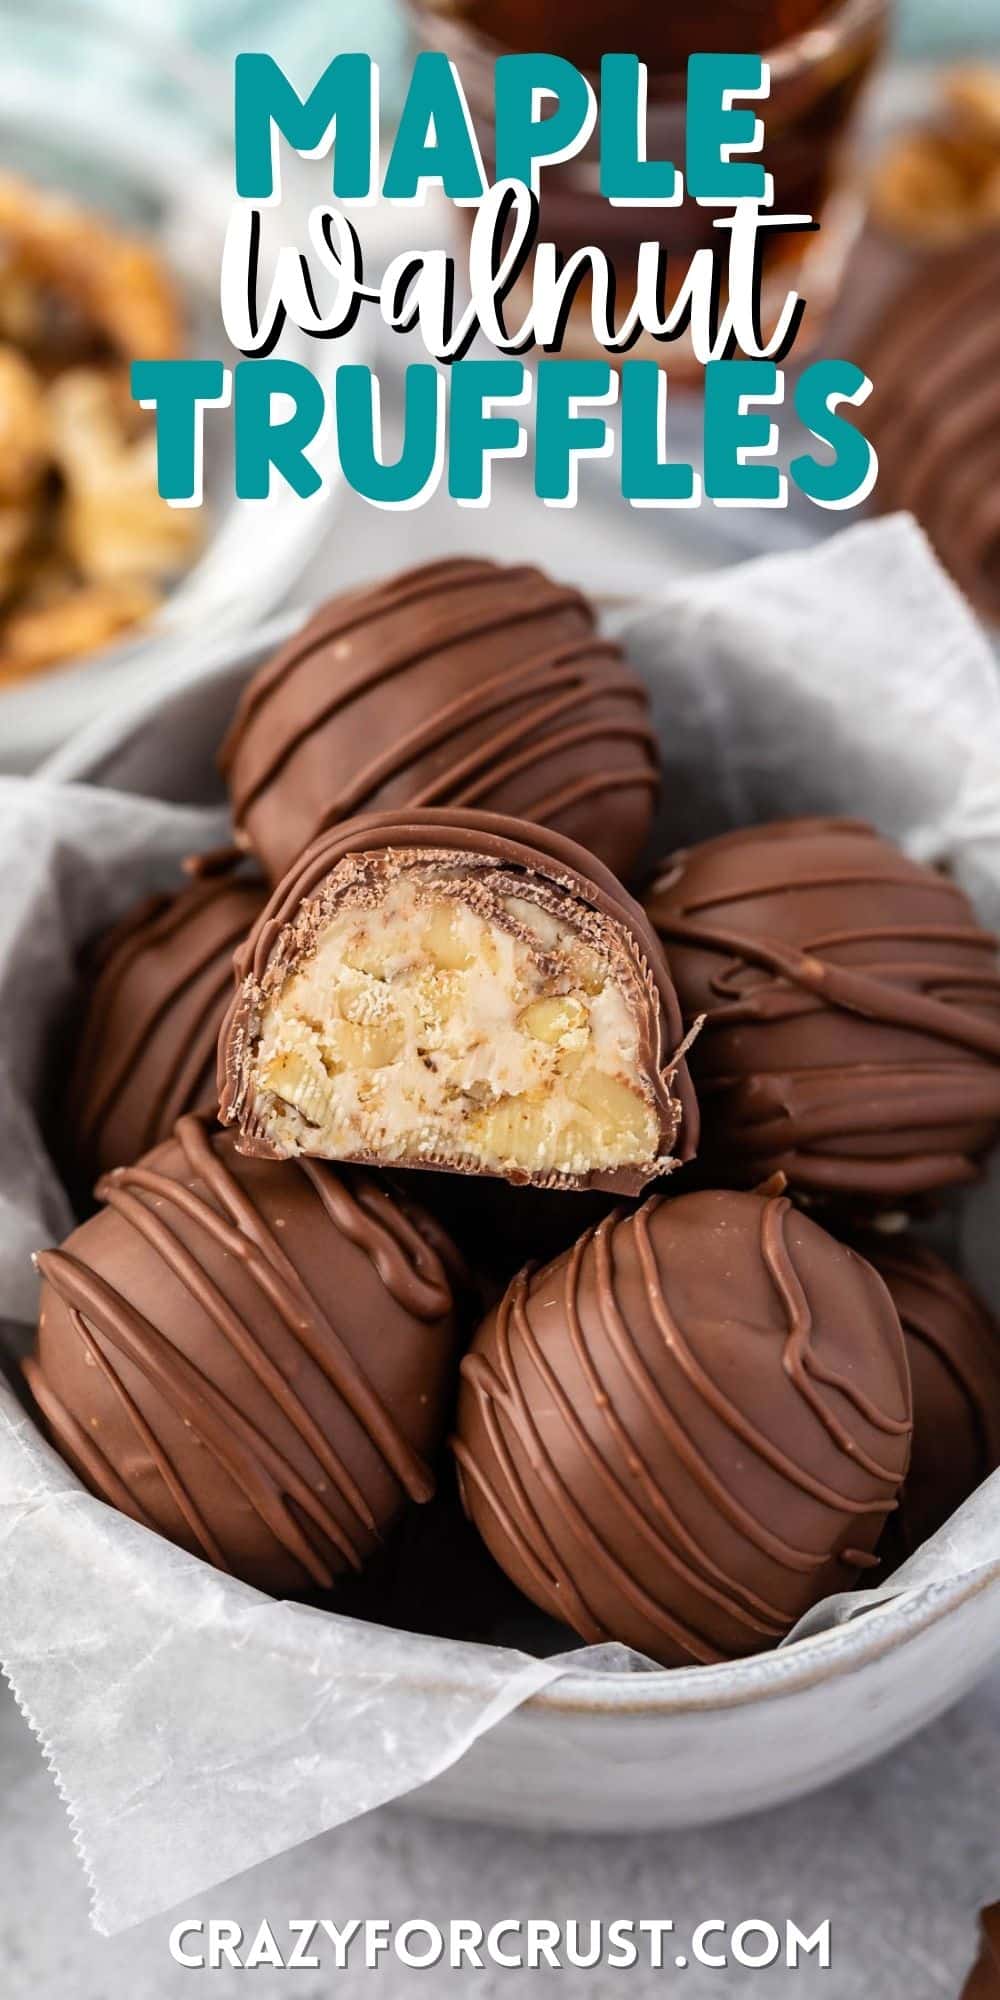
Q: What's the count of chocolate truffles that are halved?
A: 1